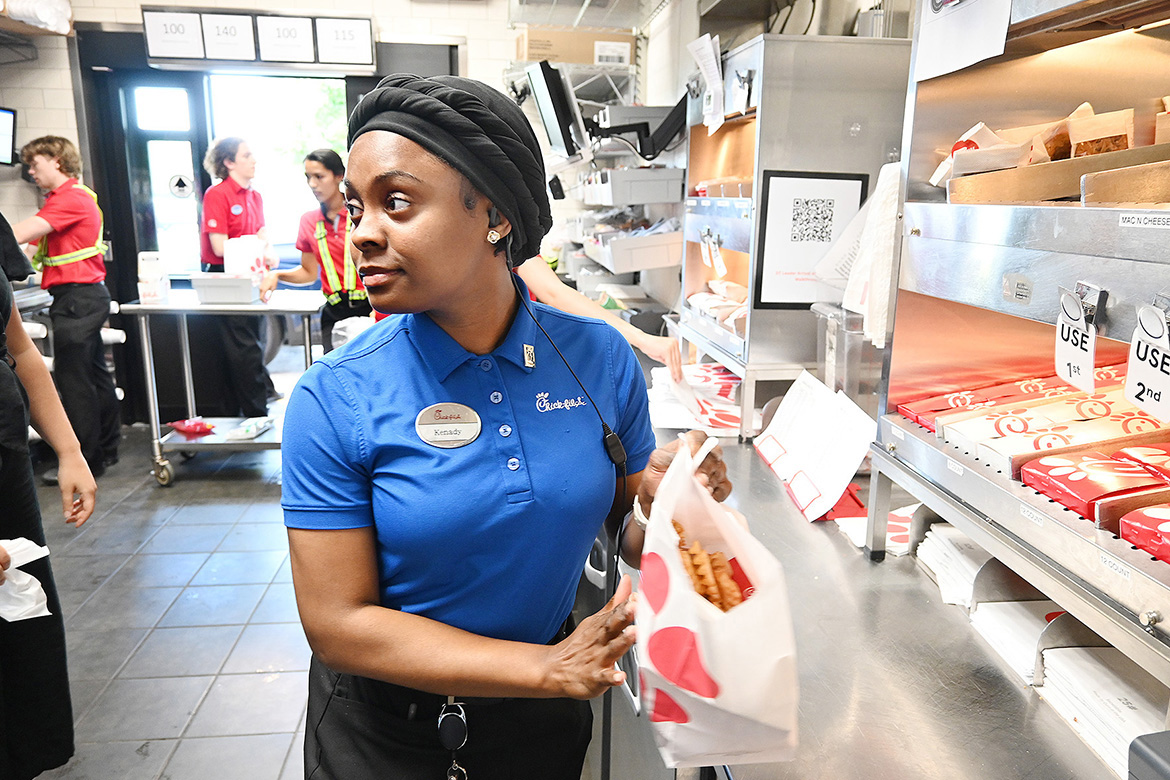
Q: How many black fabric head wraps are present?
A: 1